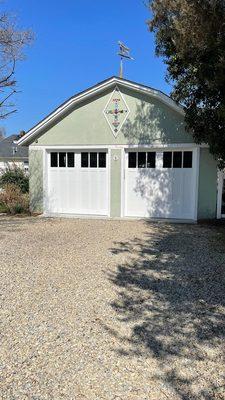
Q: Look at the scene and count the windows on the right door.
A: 6